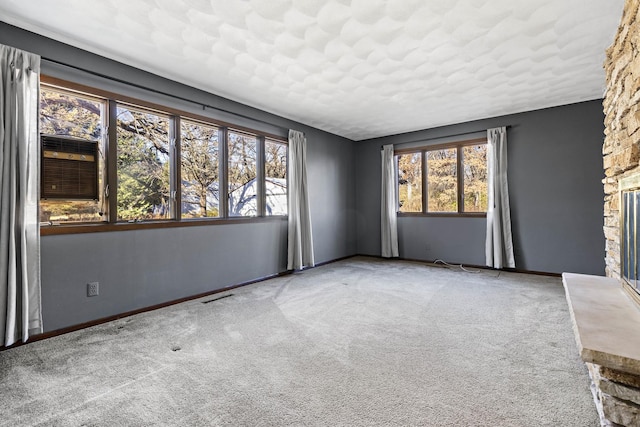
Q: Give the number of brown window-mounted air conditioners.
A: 1